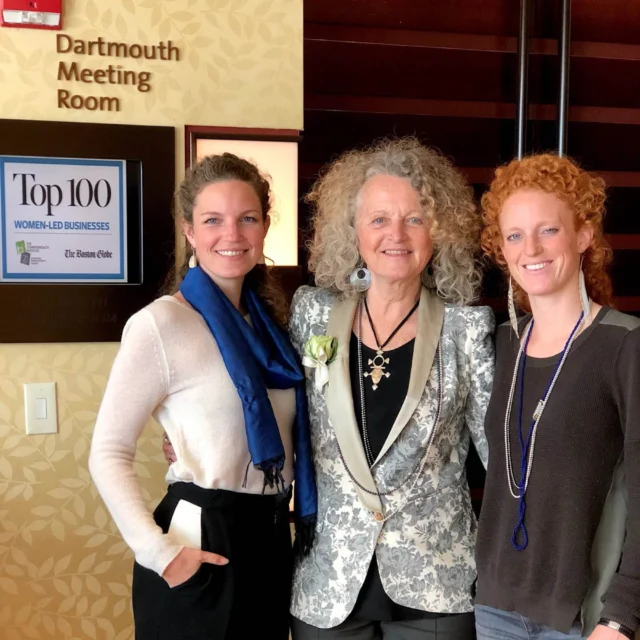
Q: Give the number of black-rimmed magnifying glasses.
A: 0